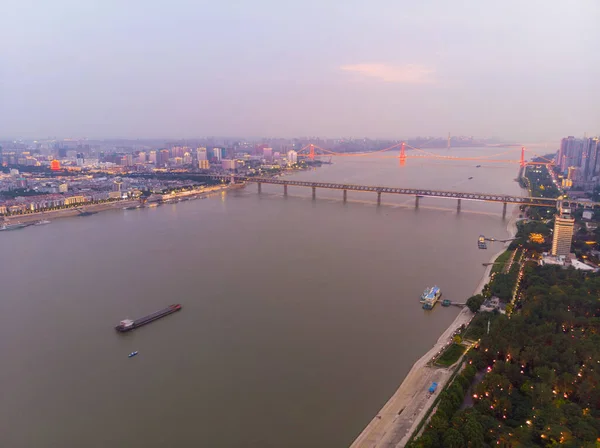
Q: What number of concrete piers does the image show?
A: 8